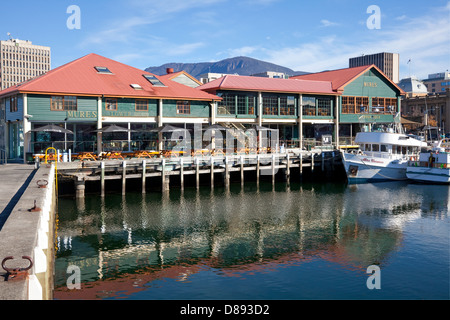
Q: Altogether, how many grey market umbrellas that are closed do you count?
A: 0